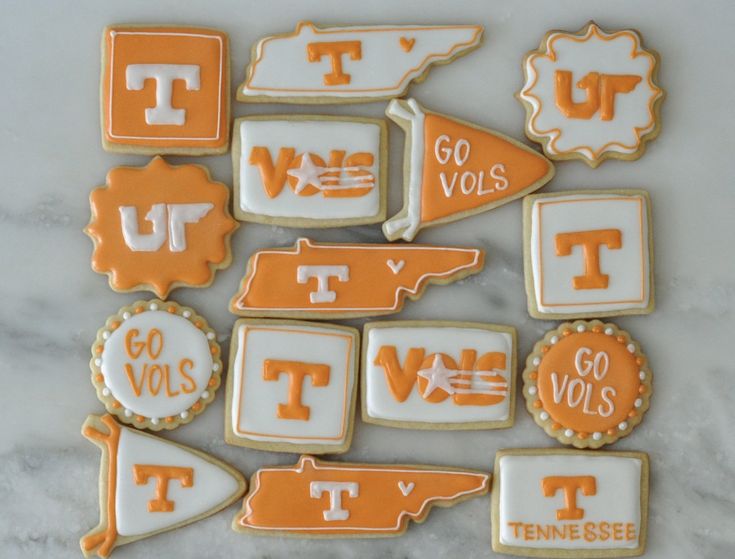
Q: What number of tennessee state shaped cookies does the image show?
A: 3